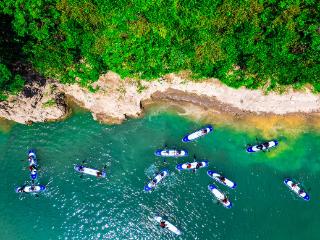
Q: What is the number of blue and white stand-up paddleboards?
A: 12